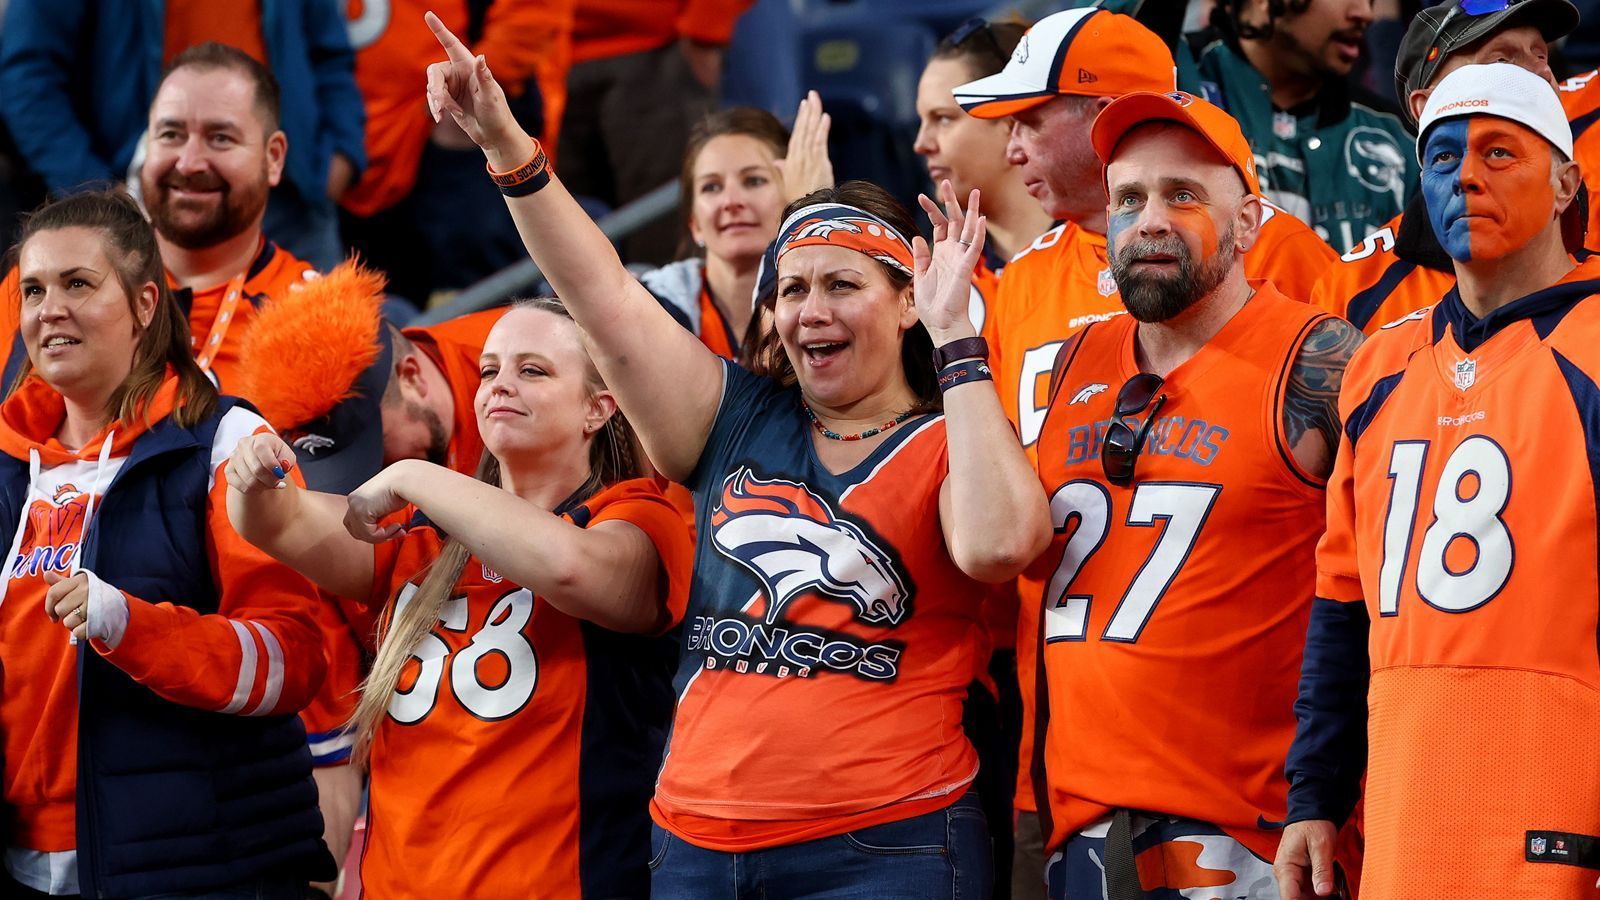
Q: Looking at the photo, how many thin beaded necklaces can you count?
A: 1